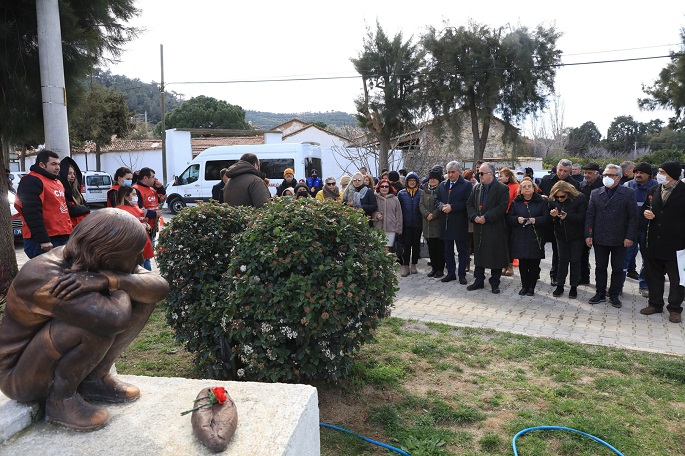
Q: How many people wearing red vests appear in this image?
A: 5